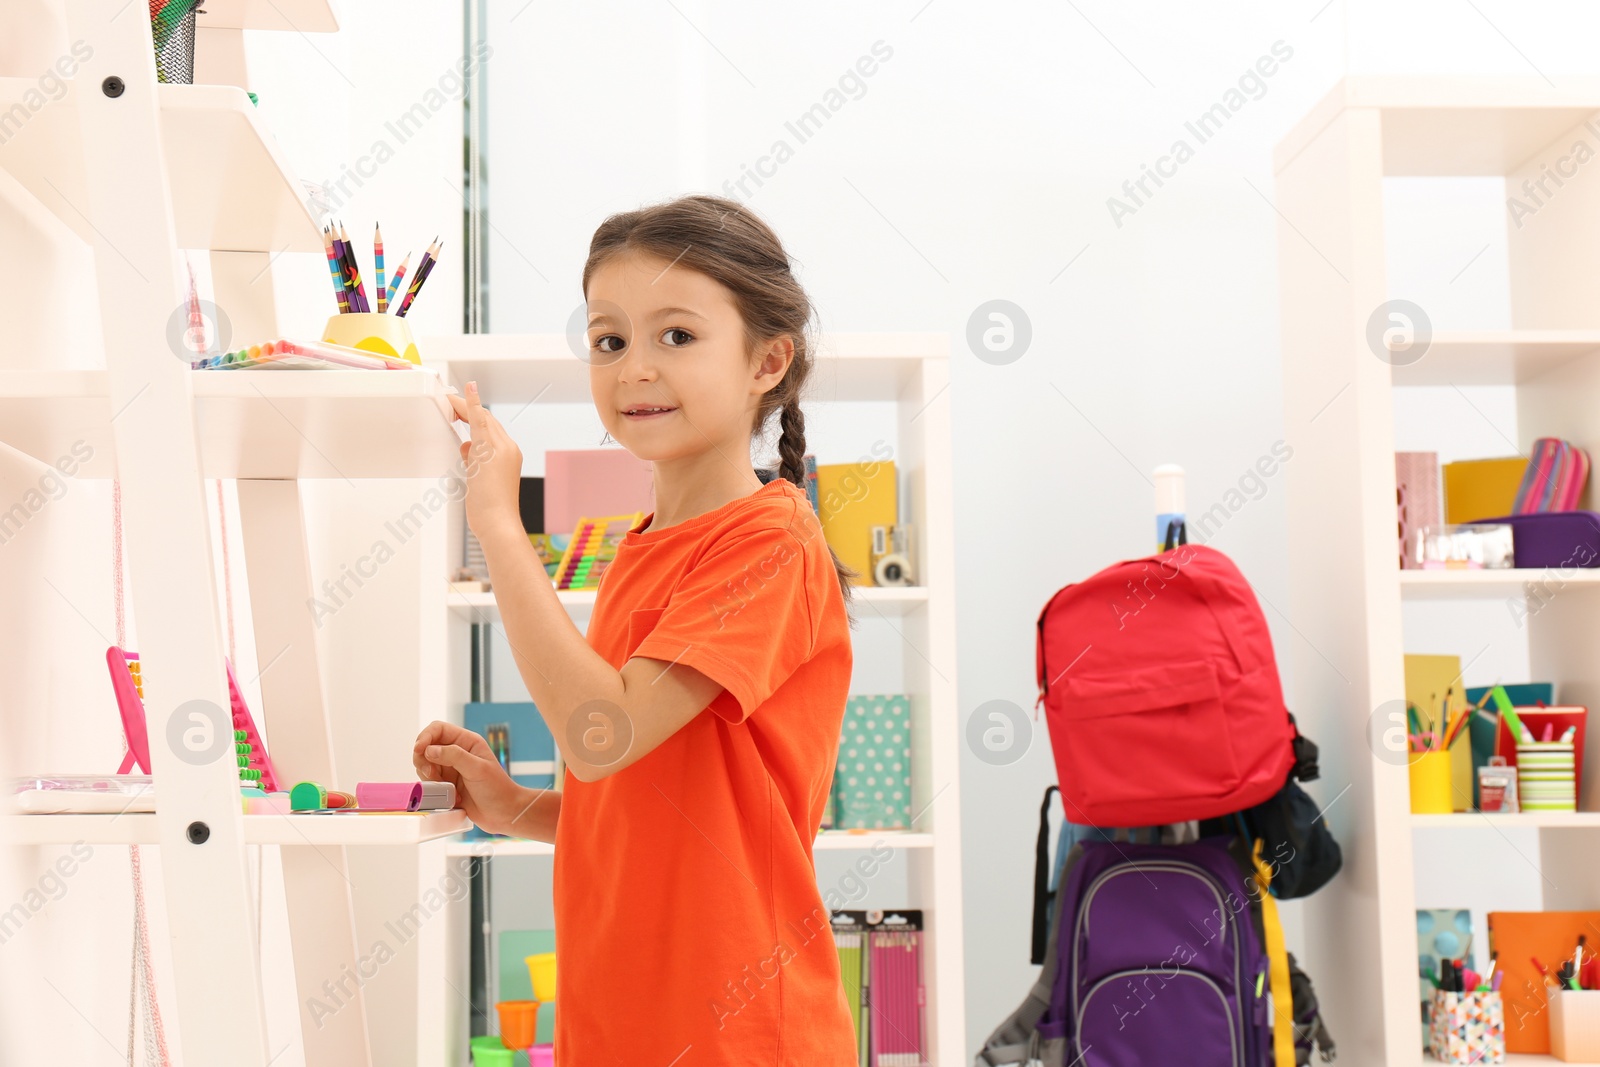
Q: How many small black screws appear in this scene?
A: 2